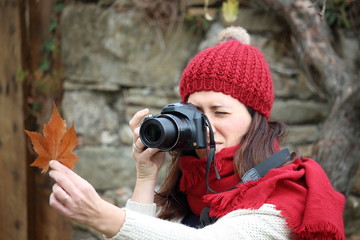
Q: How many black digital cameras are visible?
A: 1